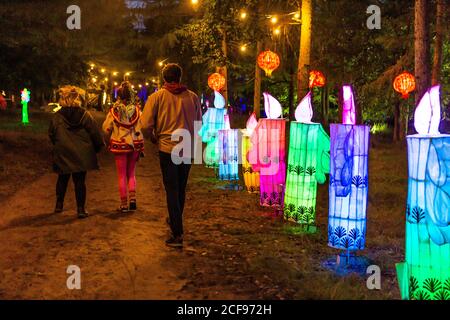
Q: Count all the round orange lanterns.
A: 4